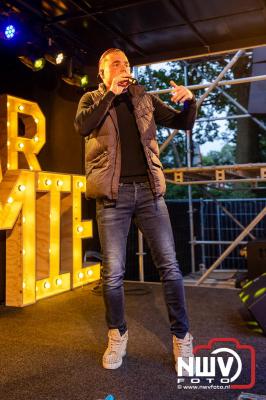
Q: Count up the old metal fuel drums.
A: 0